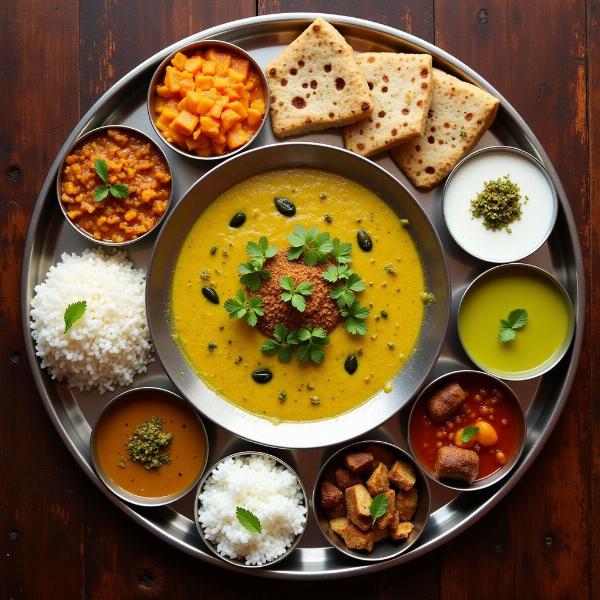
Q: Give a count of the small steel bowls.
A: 8